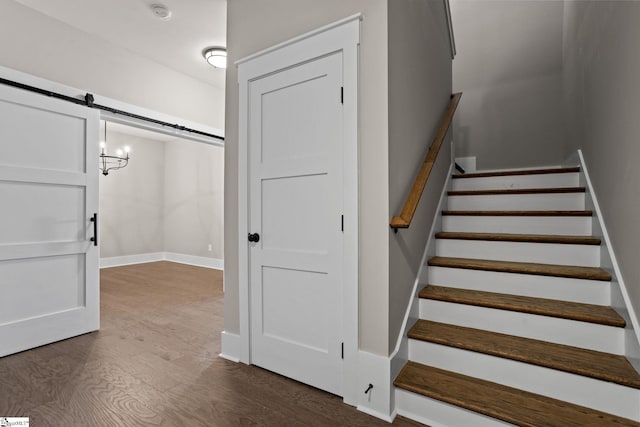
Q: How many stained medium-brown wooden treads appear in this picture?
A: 8